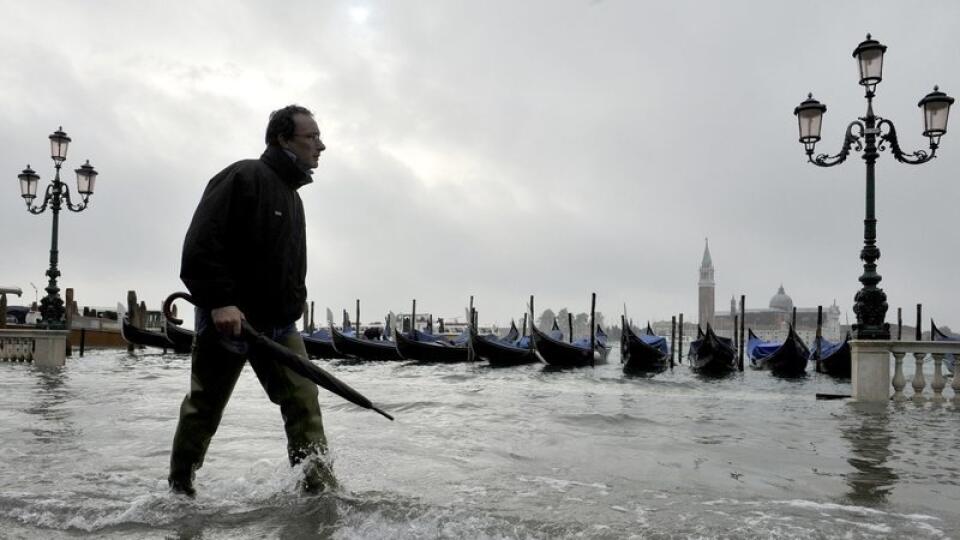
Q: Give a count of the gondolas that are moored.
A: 12